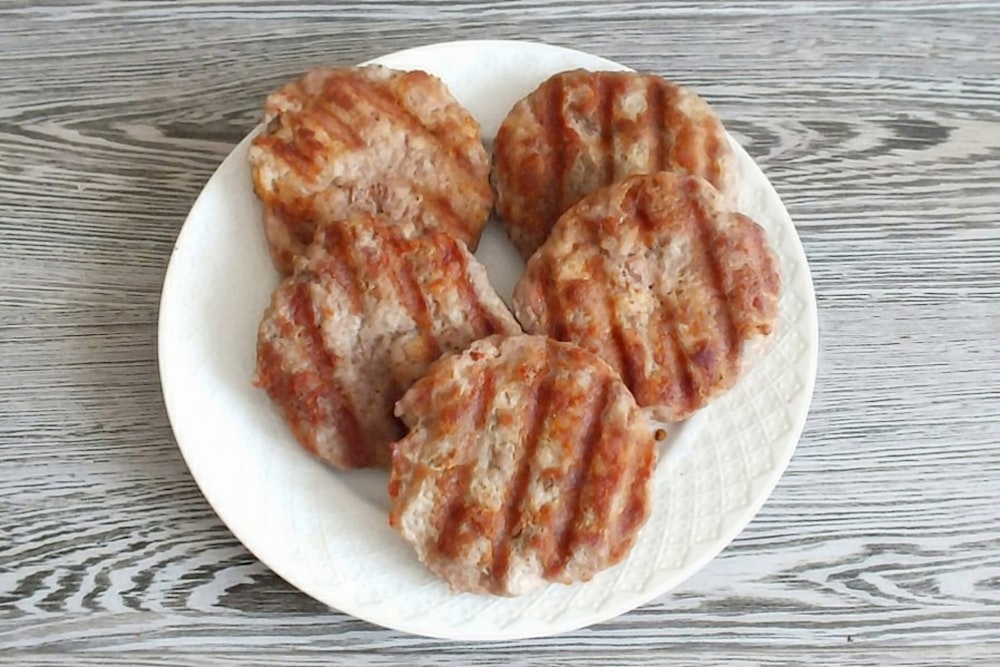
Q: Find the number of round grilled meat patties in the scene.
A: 5